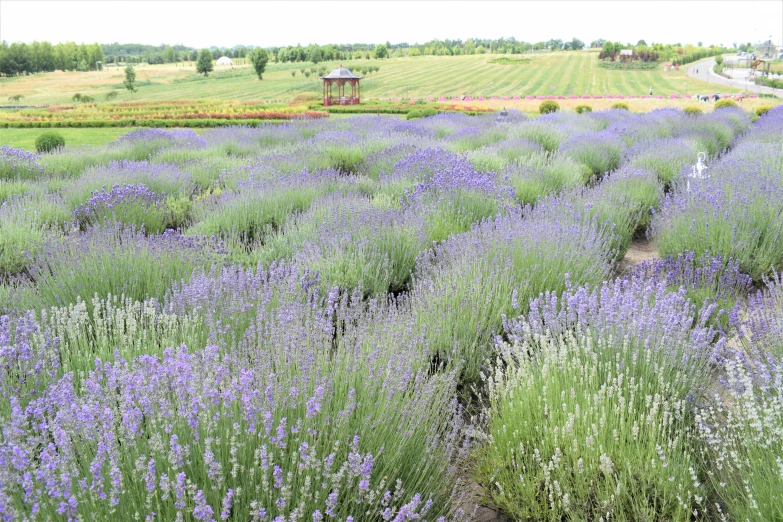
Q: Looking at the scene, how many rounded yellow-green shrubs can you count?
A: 6